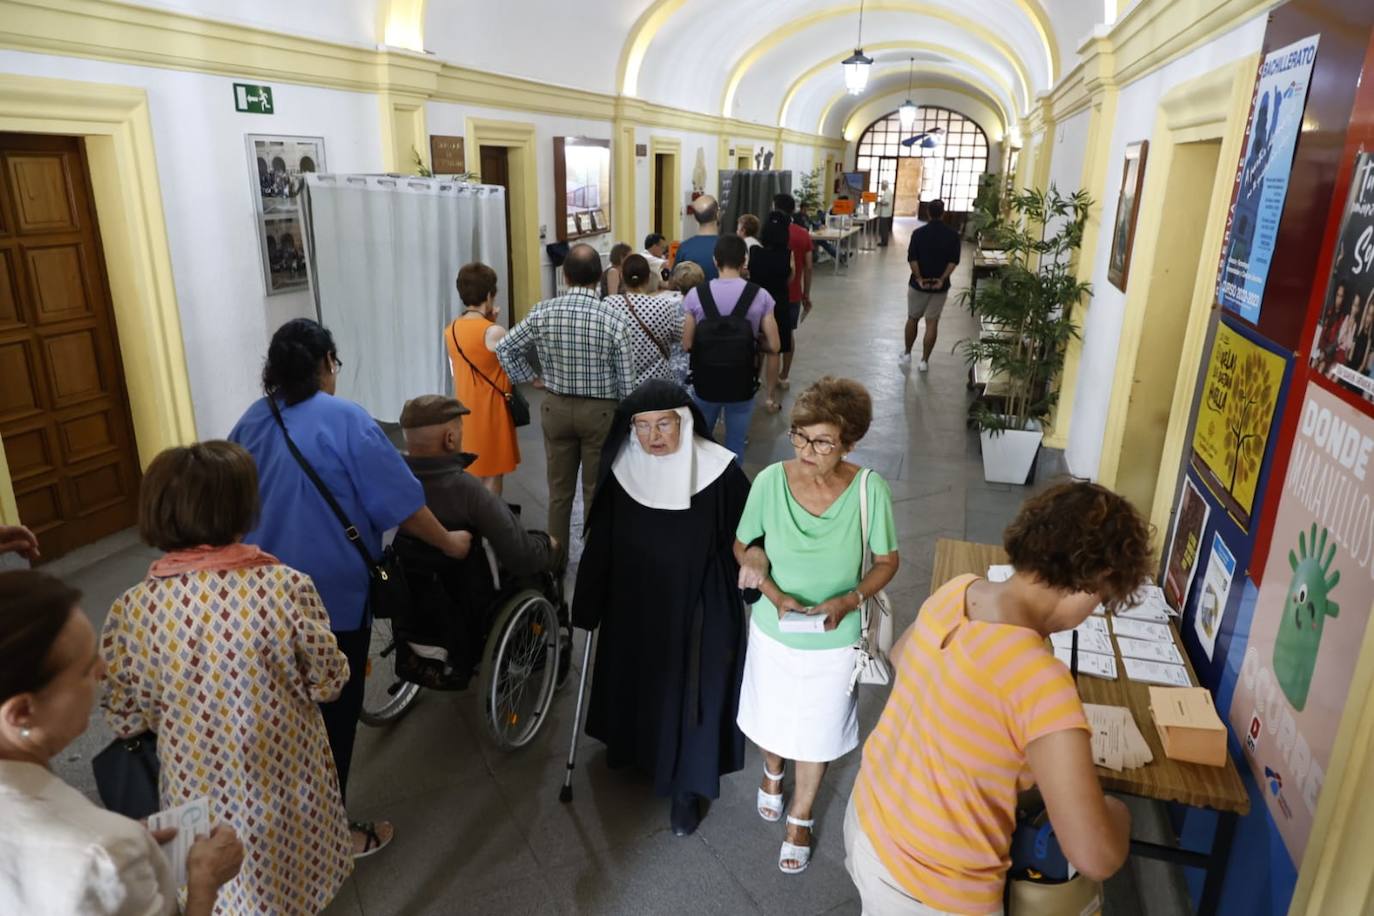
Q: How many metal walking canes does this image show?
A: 1